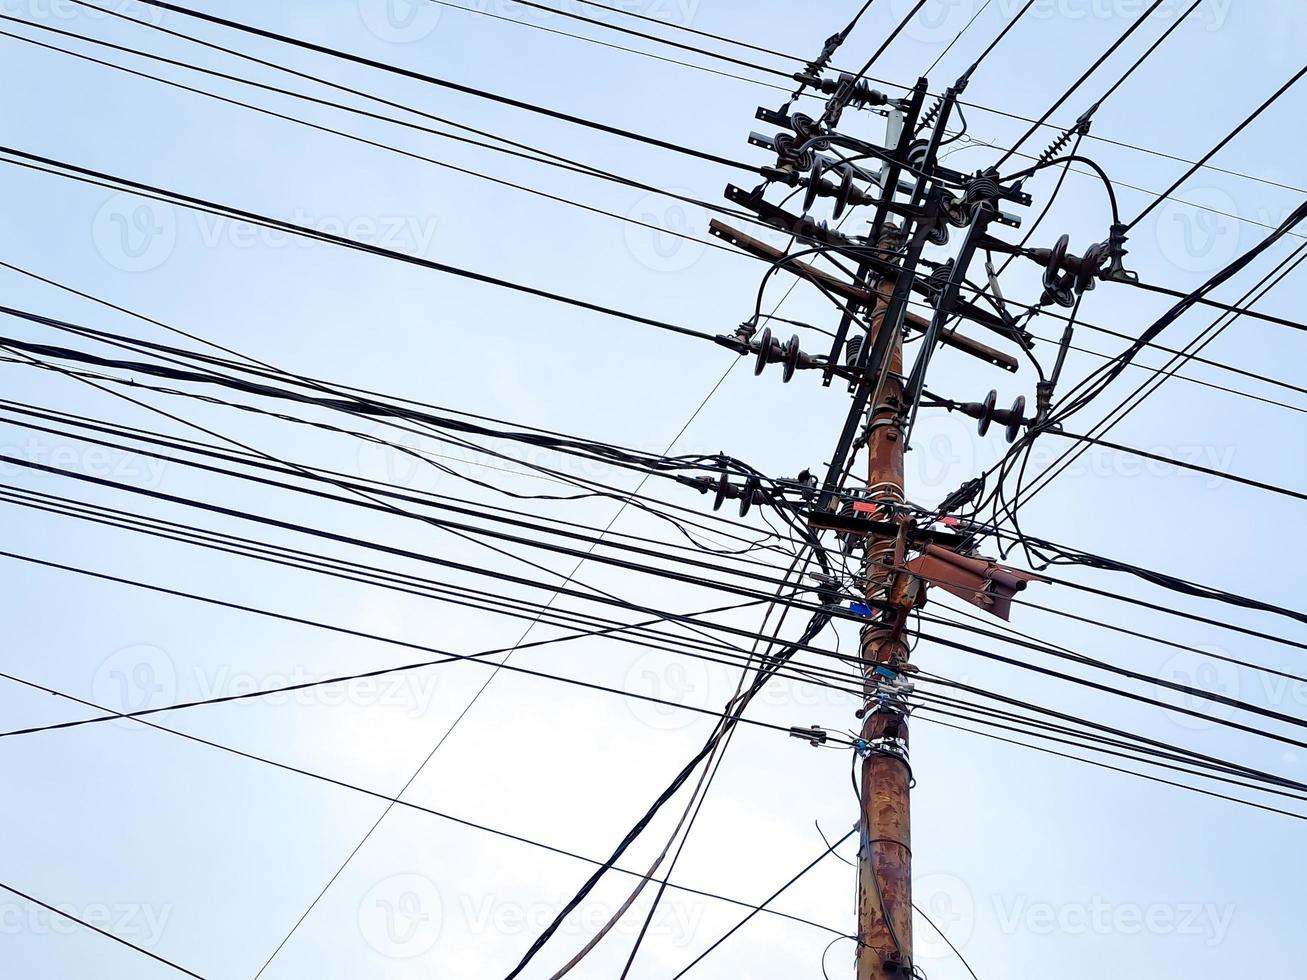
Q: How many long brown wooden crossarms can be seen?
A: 1